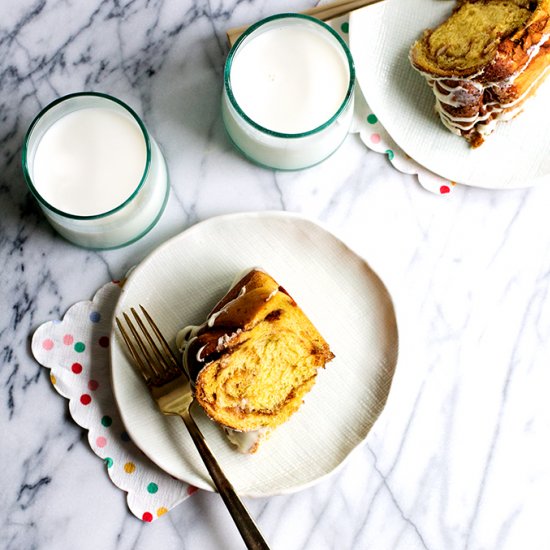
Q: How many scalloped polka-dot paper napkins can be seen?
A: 2